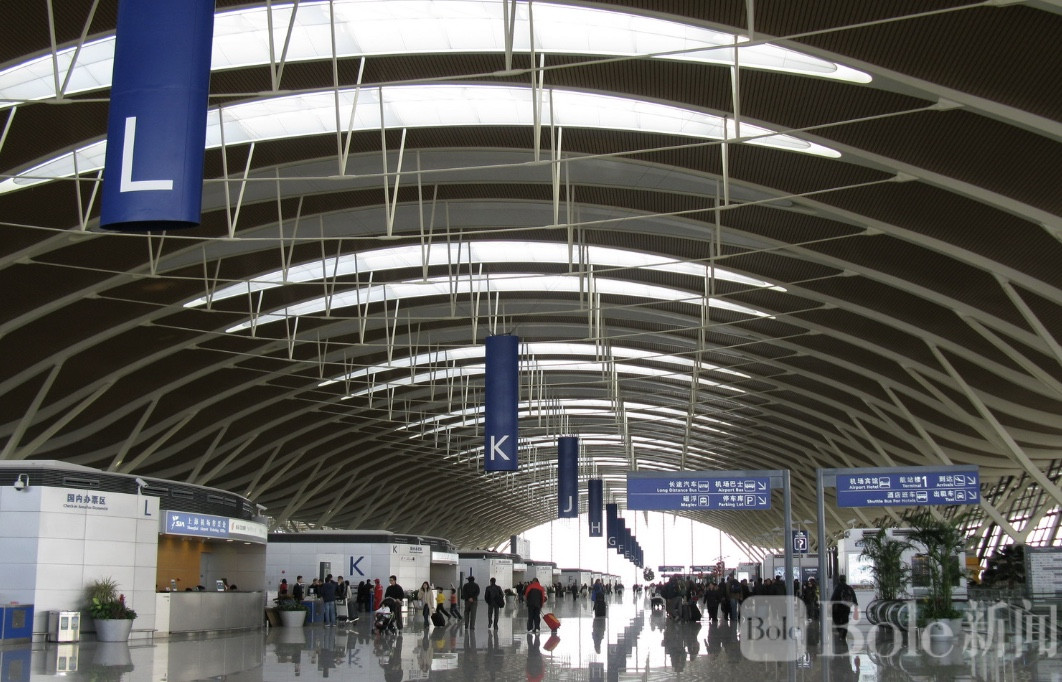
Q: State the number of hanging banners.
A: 11